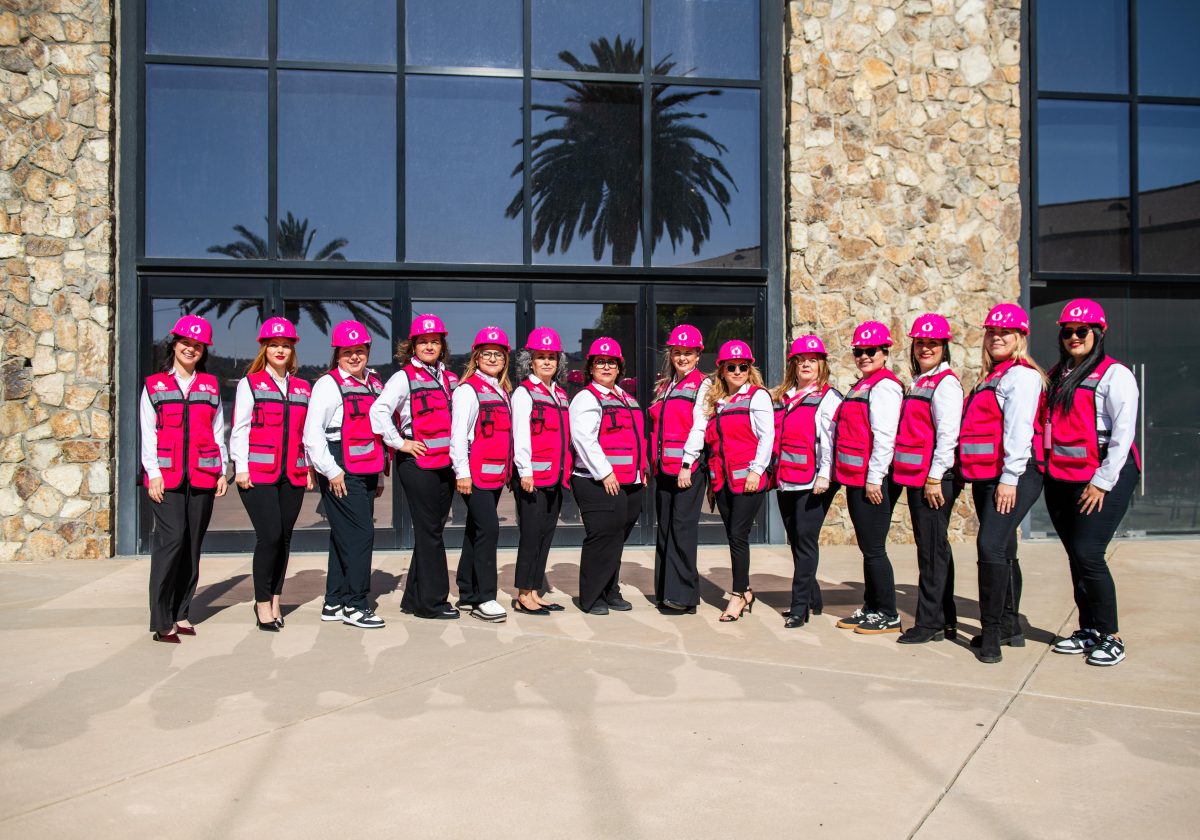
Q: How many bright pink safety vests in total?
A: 14